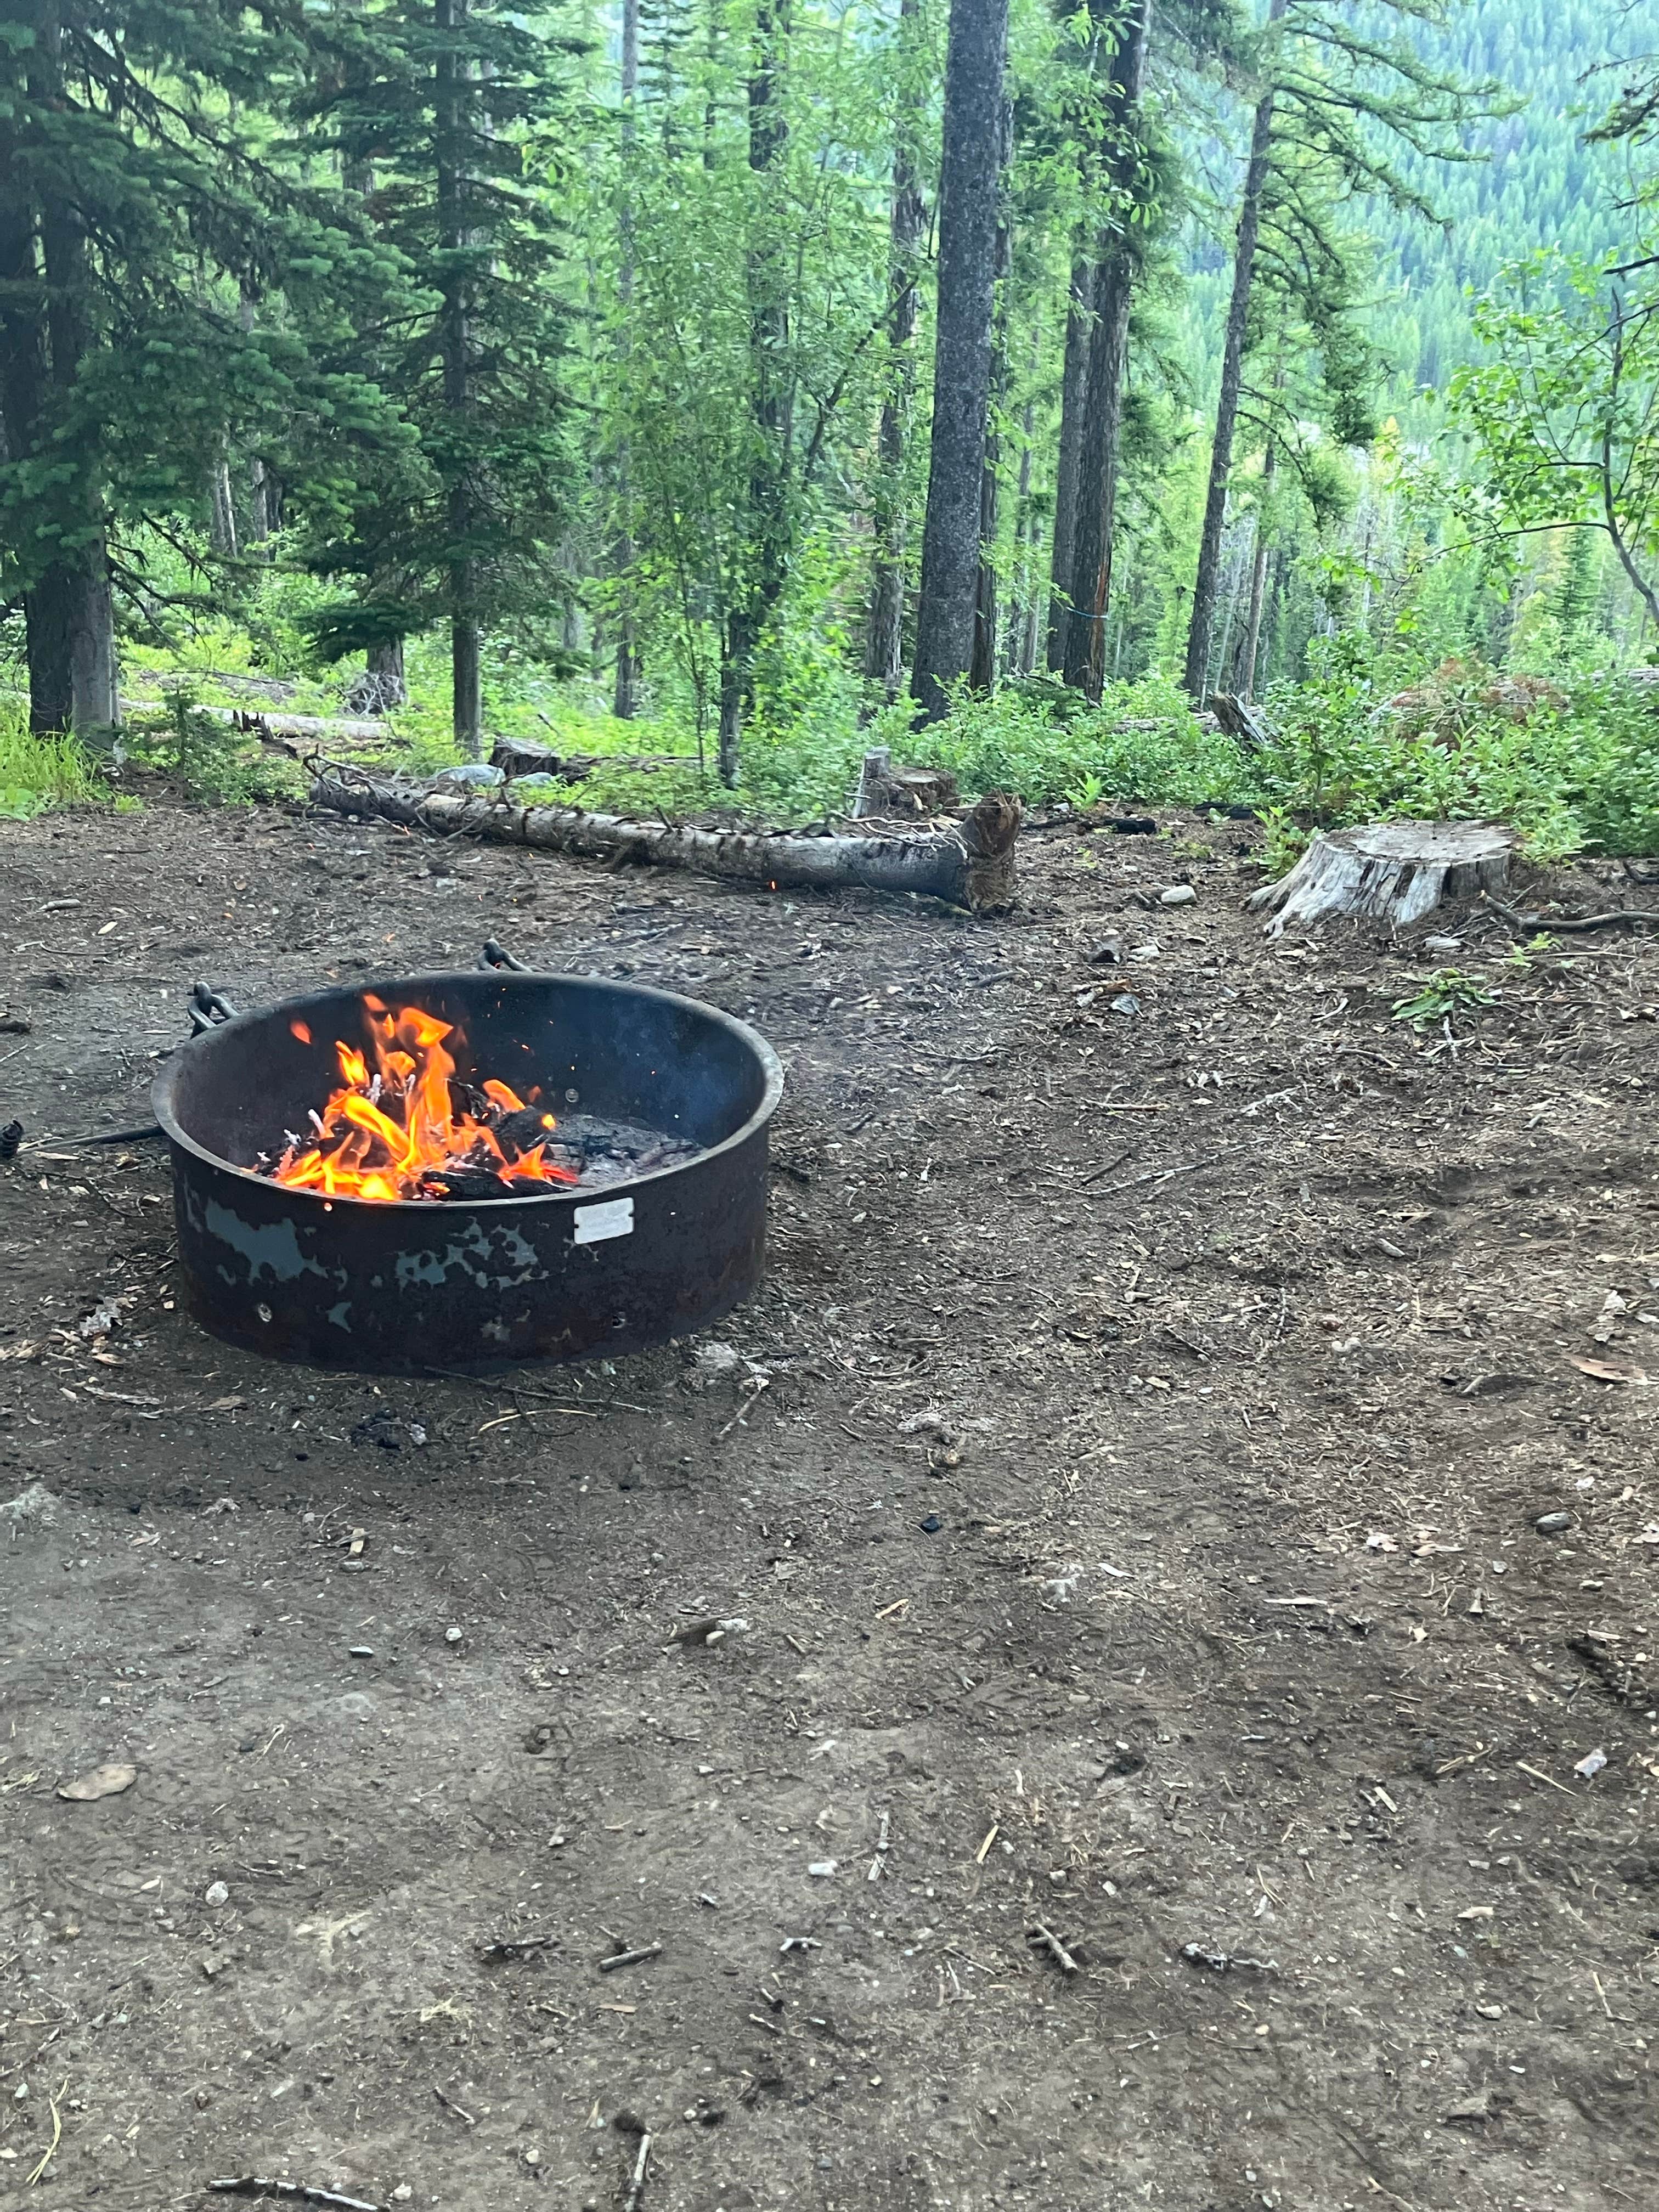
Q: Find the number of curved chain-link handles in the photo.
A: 2